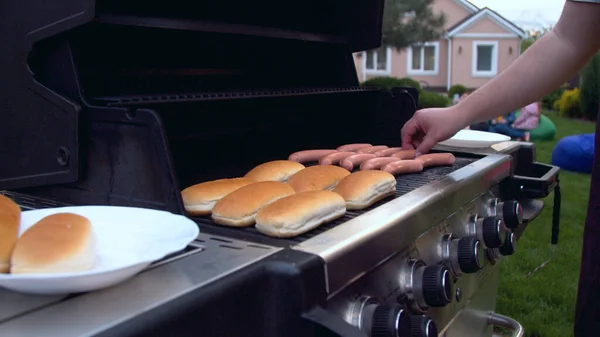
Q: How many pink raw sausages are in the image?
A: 10